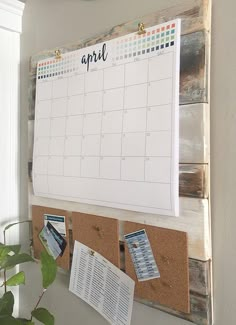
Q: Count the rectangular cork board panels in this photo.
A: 3